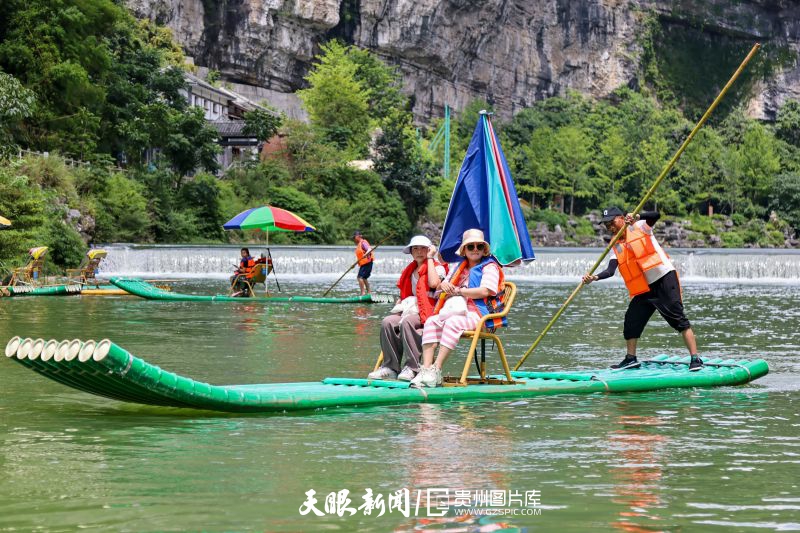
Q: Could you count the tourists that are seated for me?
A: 3